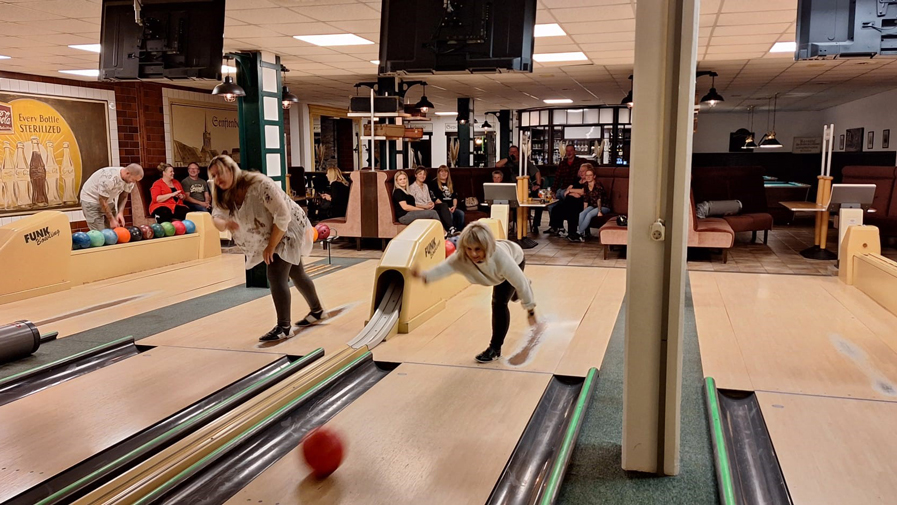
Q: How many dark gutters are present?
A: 5